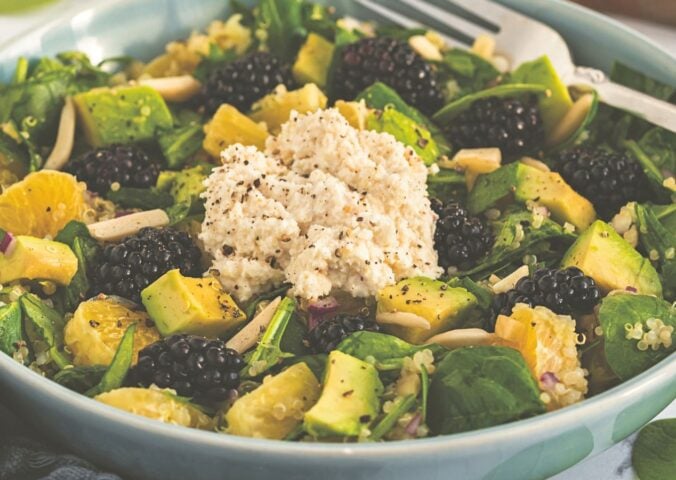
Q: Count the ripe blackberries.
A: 10